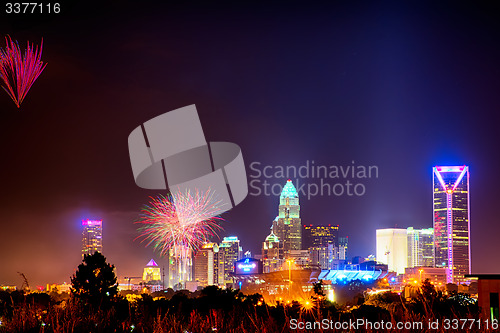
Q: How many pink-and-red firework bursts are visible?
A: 2